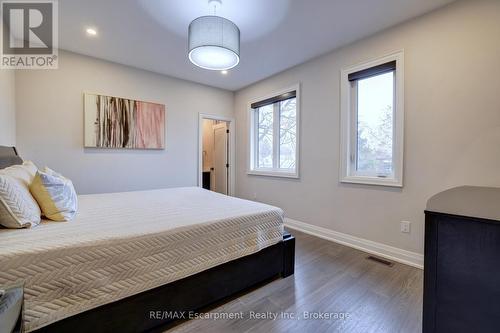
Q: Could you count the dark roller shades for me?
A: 2